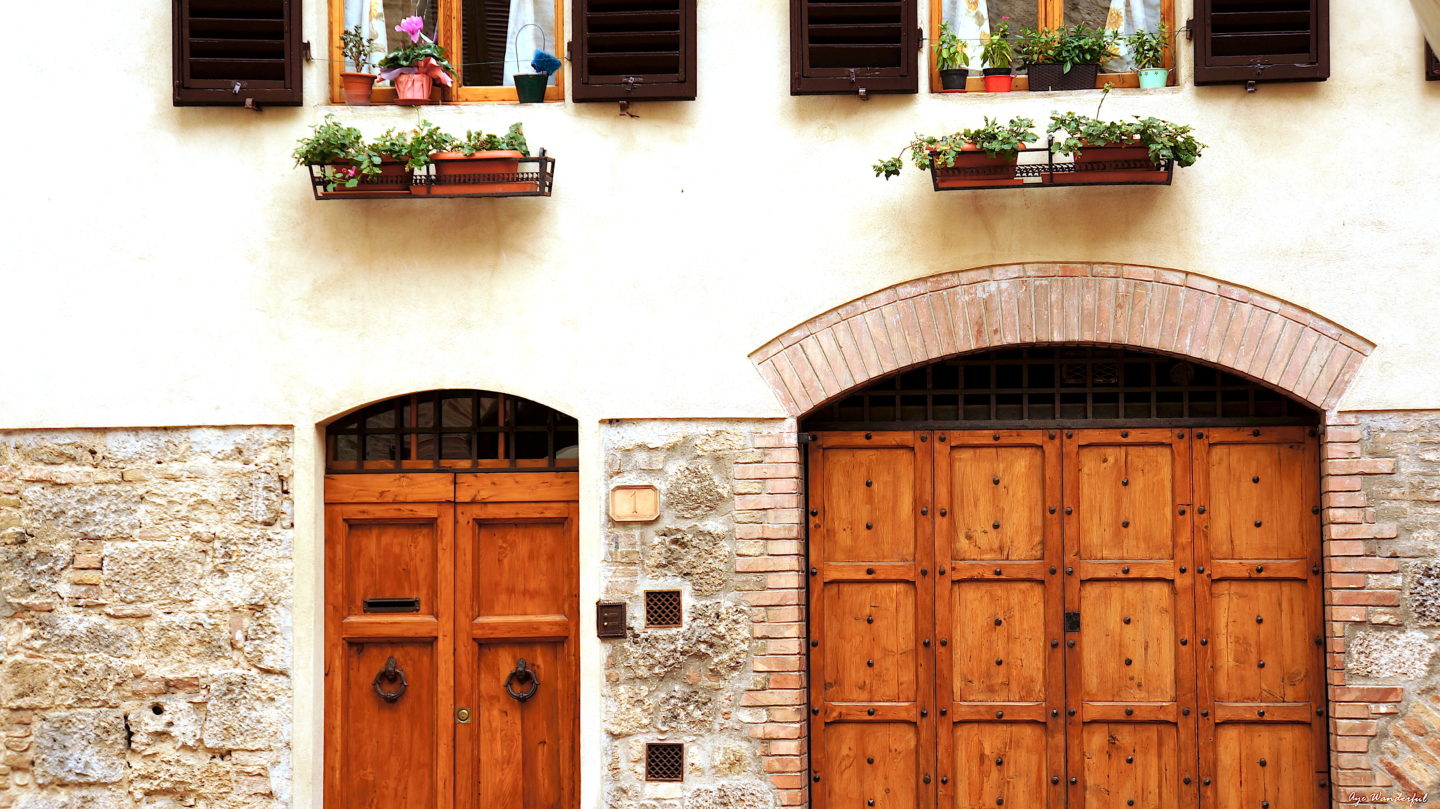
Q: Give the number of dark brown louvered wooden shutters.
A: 4